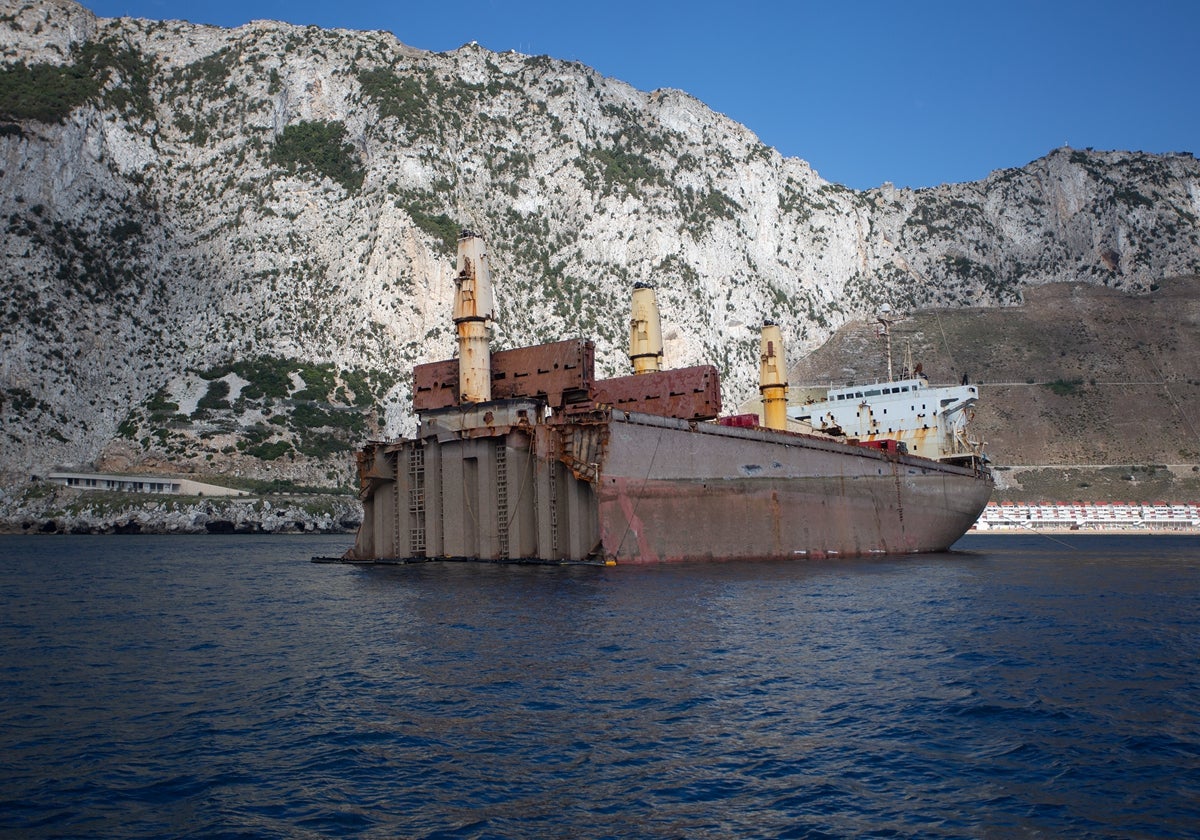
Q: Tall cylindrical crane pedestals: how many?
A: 3